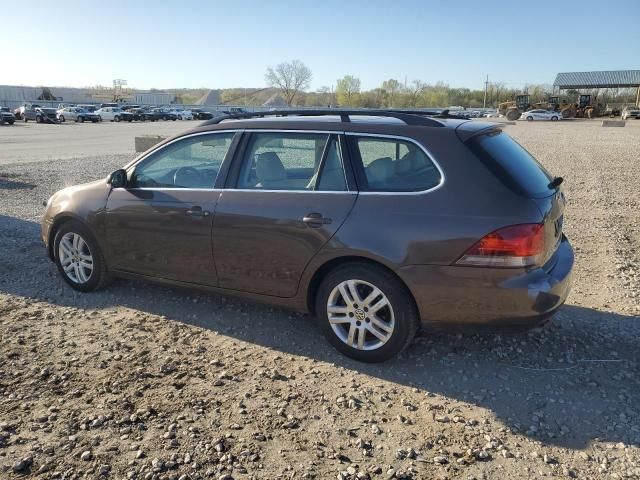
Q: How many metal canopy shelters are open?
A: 1